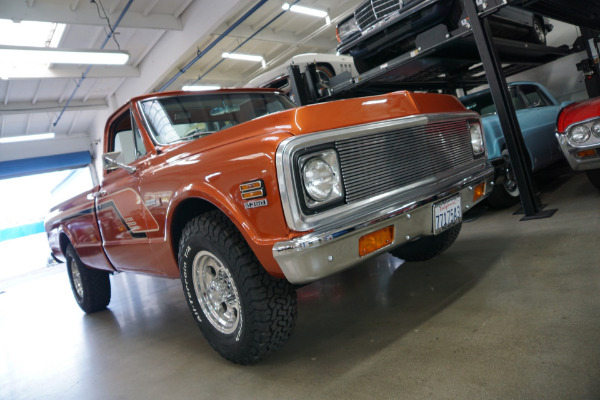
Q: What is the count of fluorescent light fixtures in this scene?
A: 5